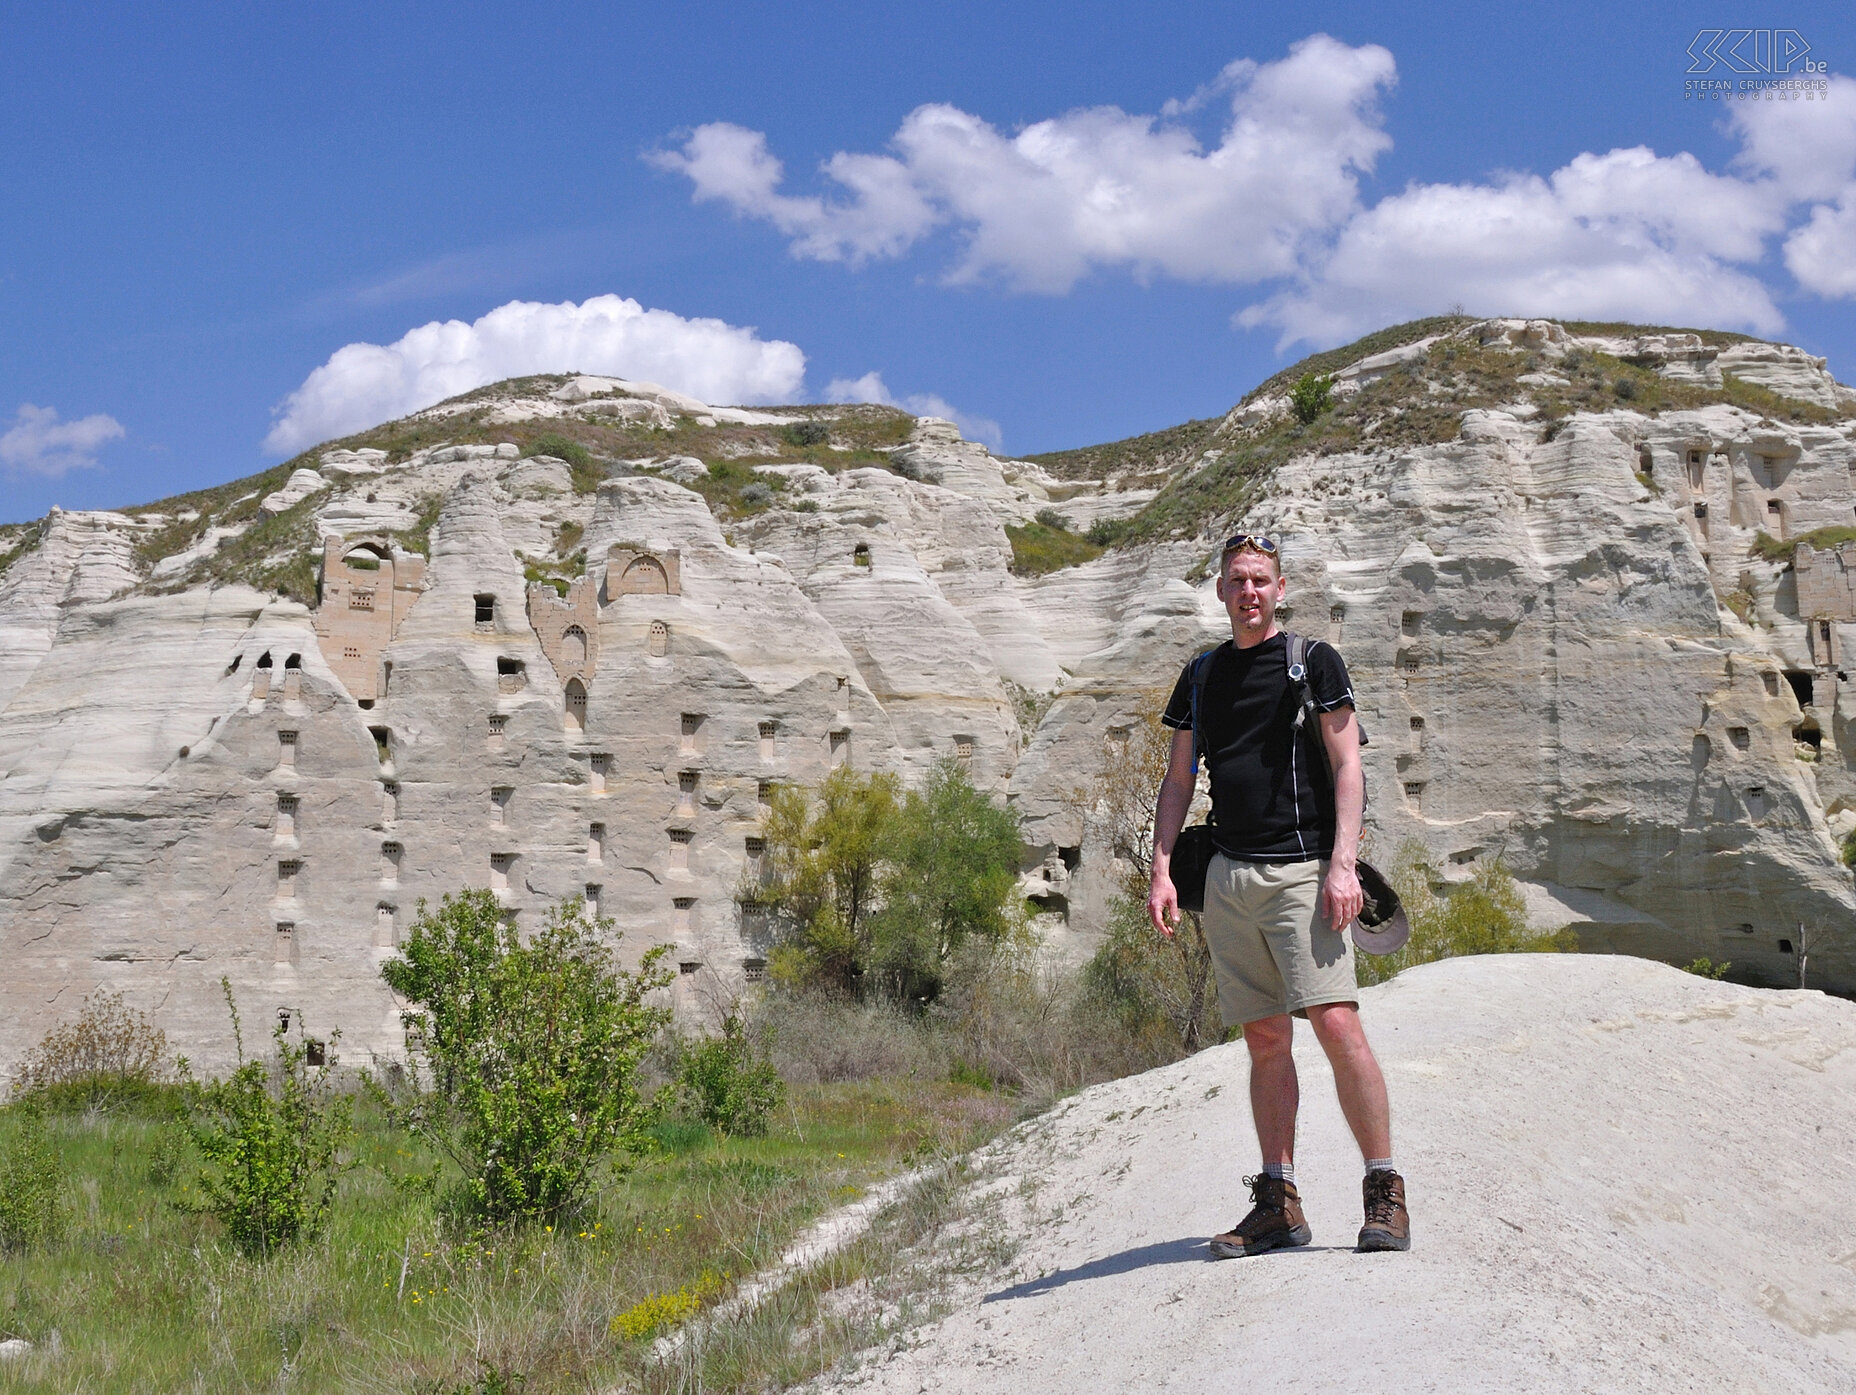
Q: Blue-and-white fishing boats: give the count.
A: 0